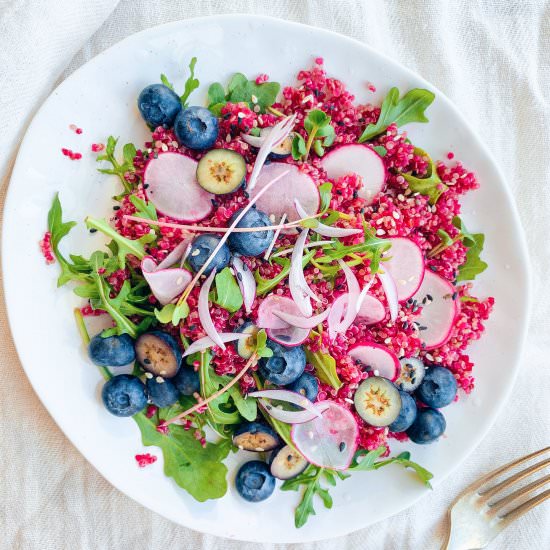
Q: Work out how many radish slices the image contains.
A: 10